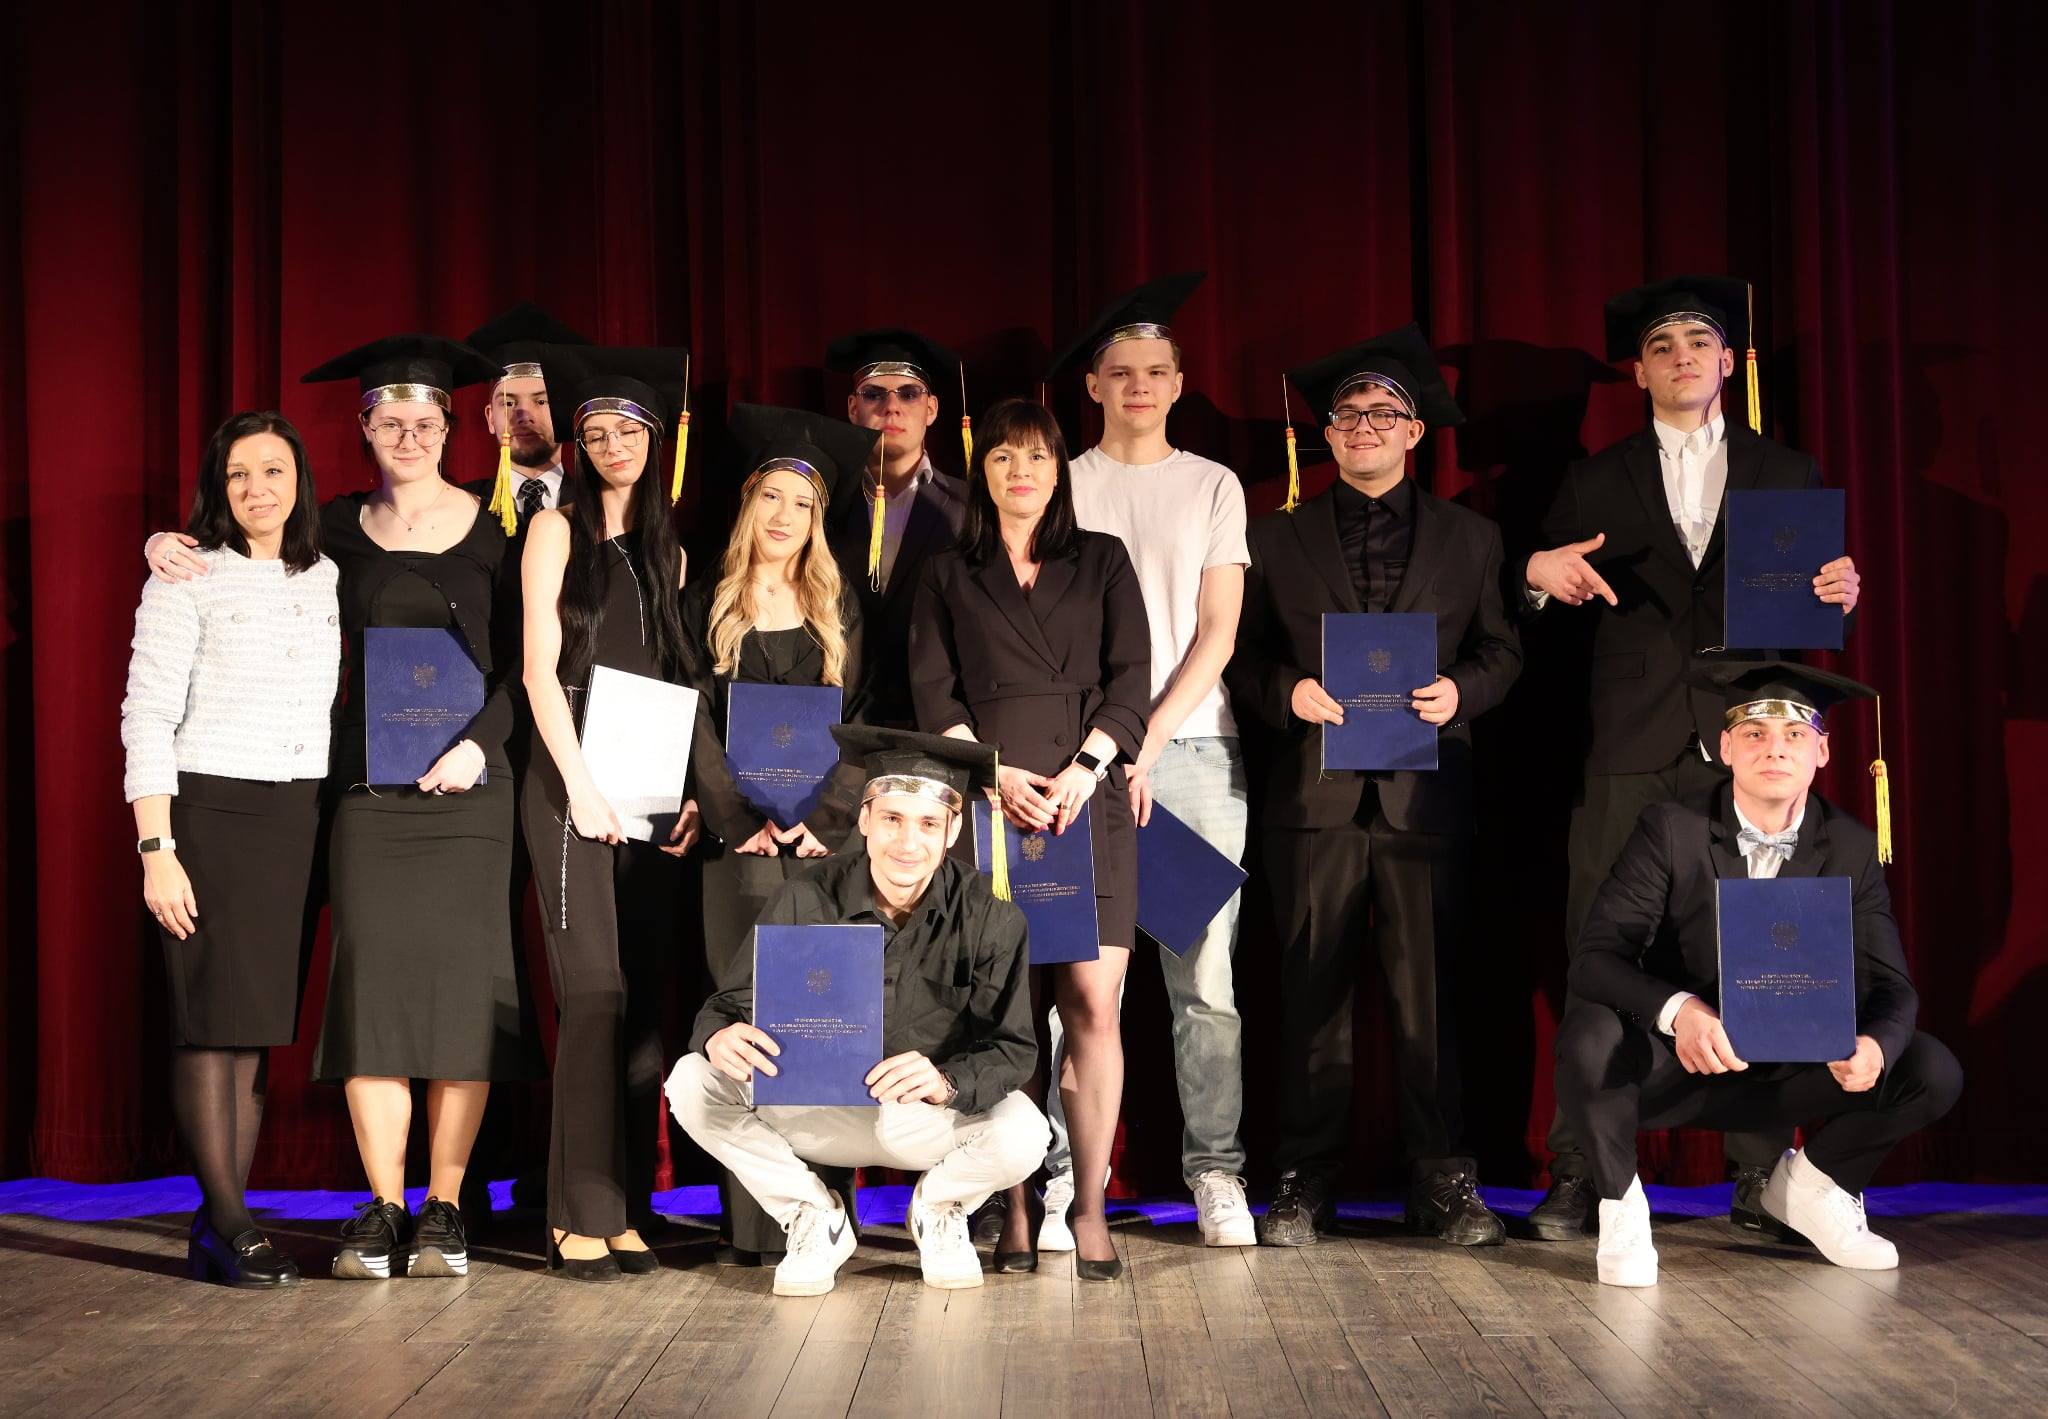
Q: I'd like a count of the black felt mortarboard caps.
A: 10